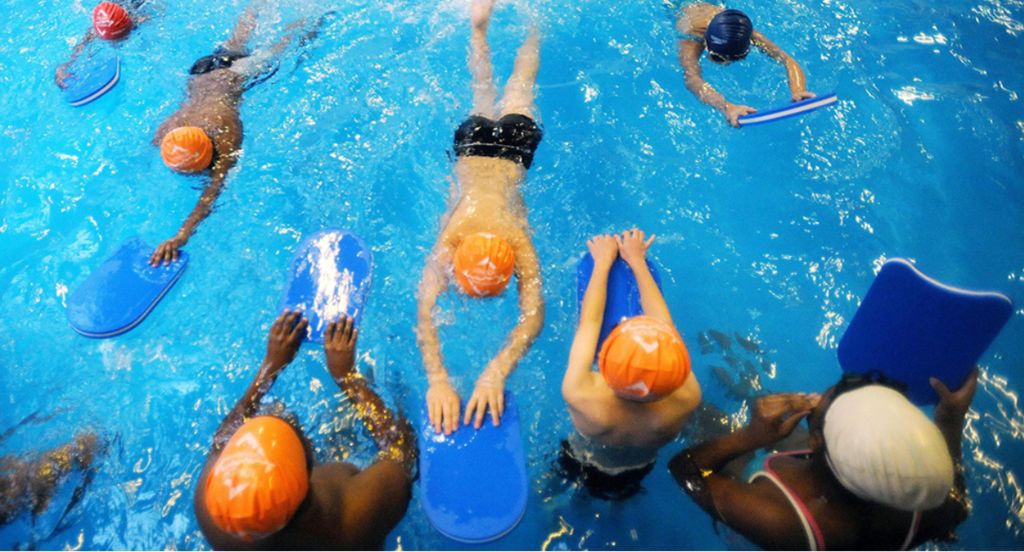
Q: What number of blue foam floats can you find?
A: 7